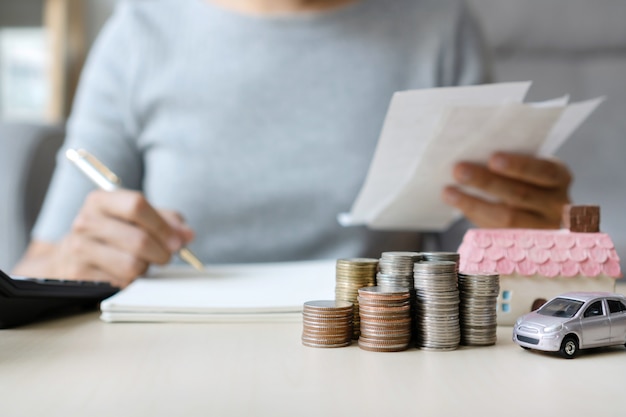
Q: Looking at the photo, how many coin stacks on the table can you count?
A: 7